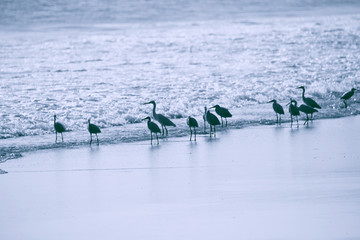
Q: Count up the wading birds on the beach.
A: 13